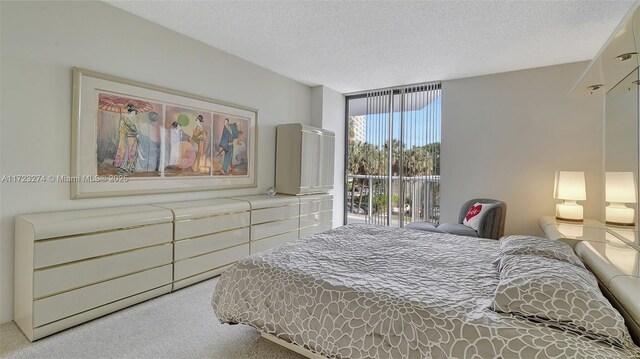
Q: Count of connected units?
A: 4